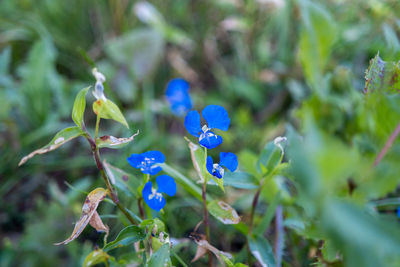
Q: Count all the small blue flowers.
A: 5